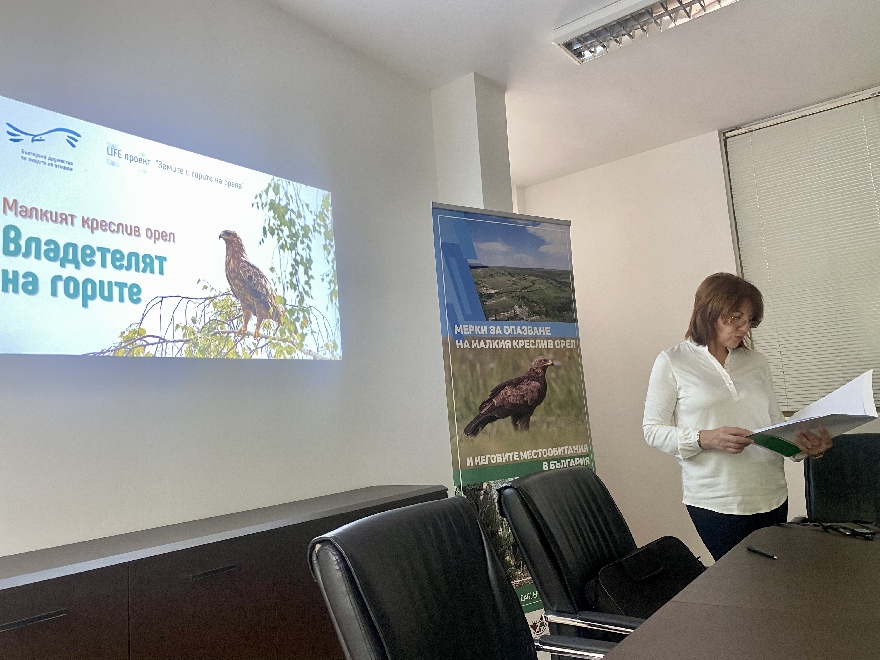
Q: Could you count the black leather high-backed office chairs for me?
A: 3